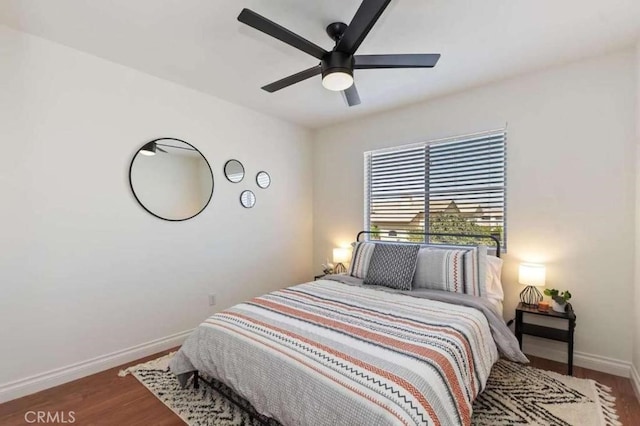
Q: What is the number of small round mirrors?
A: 3